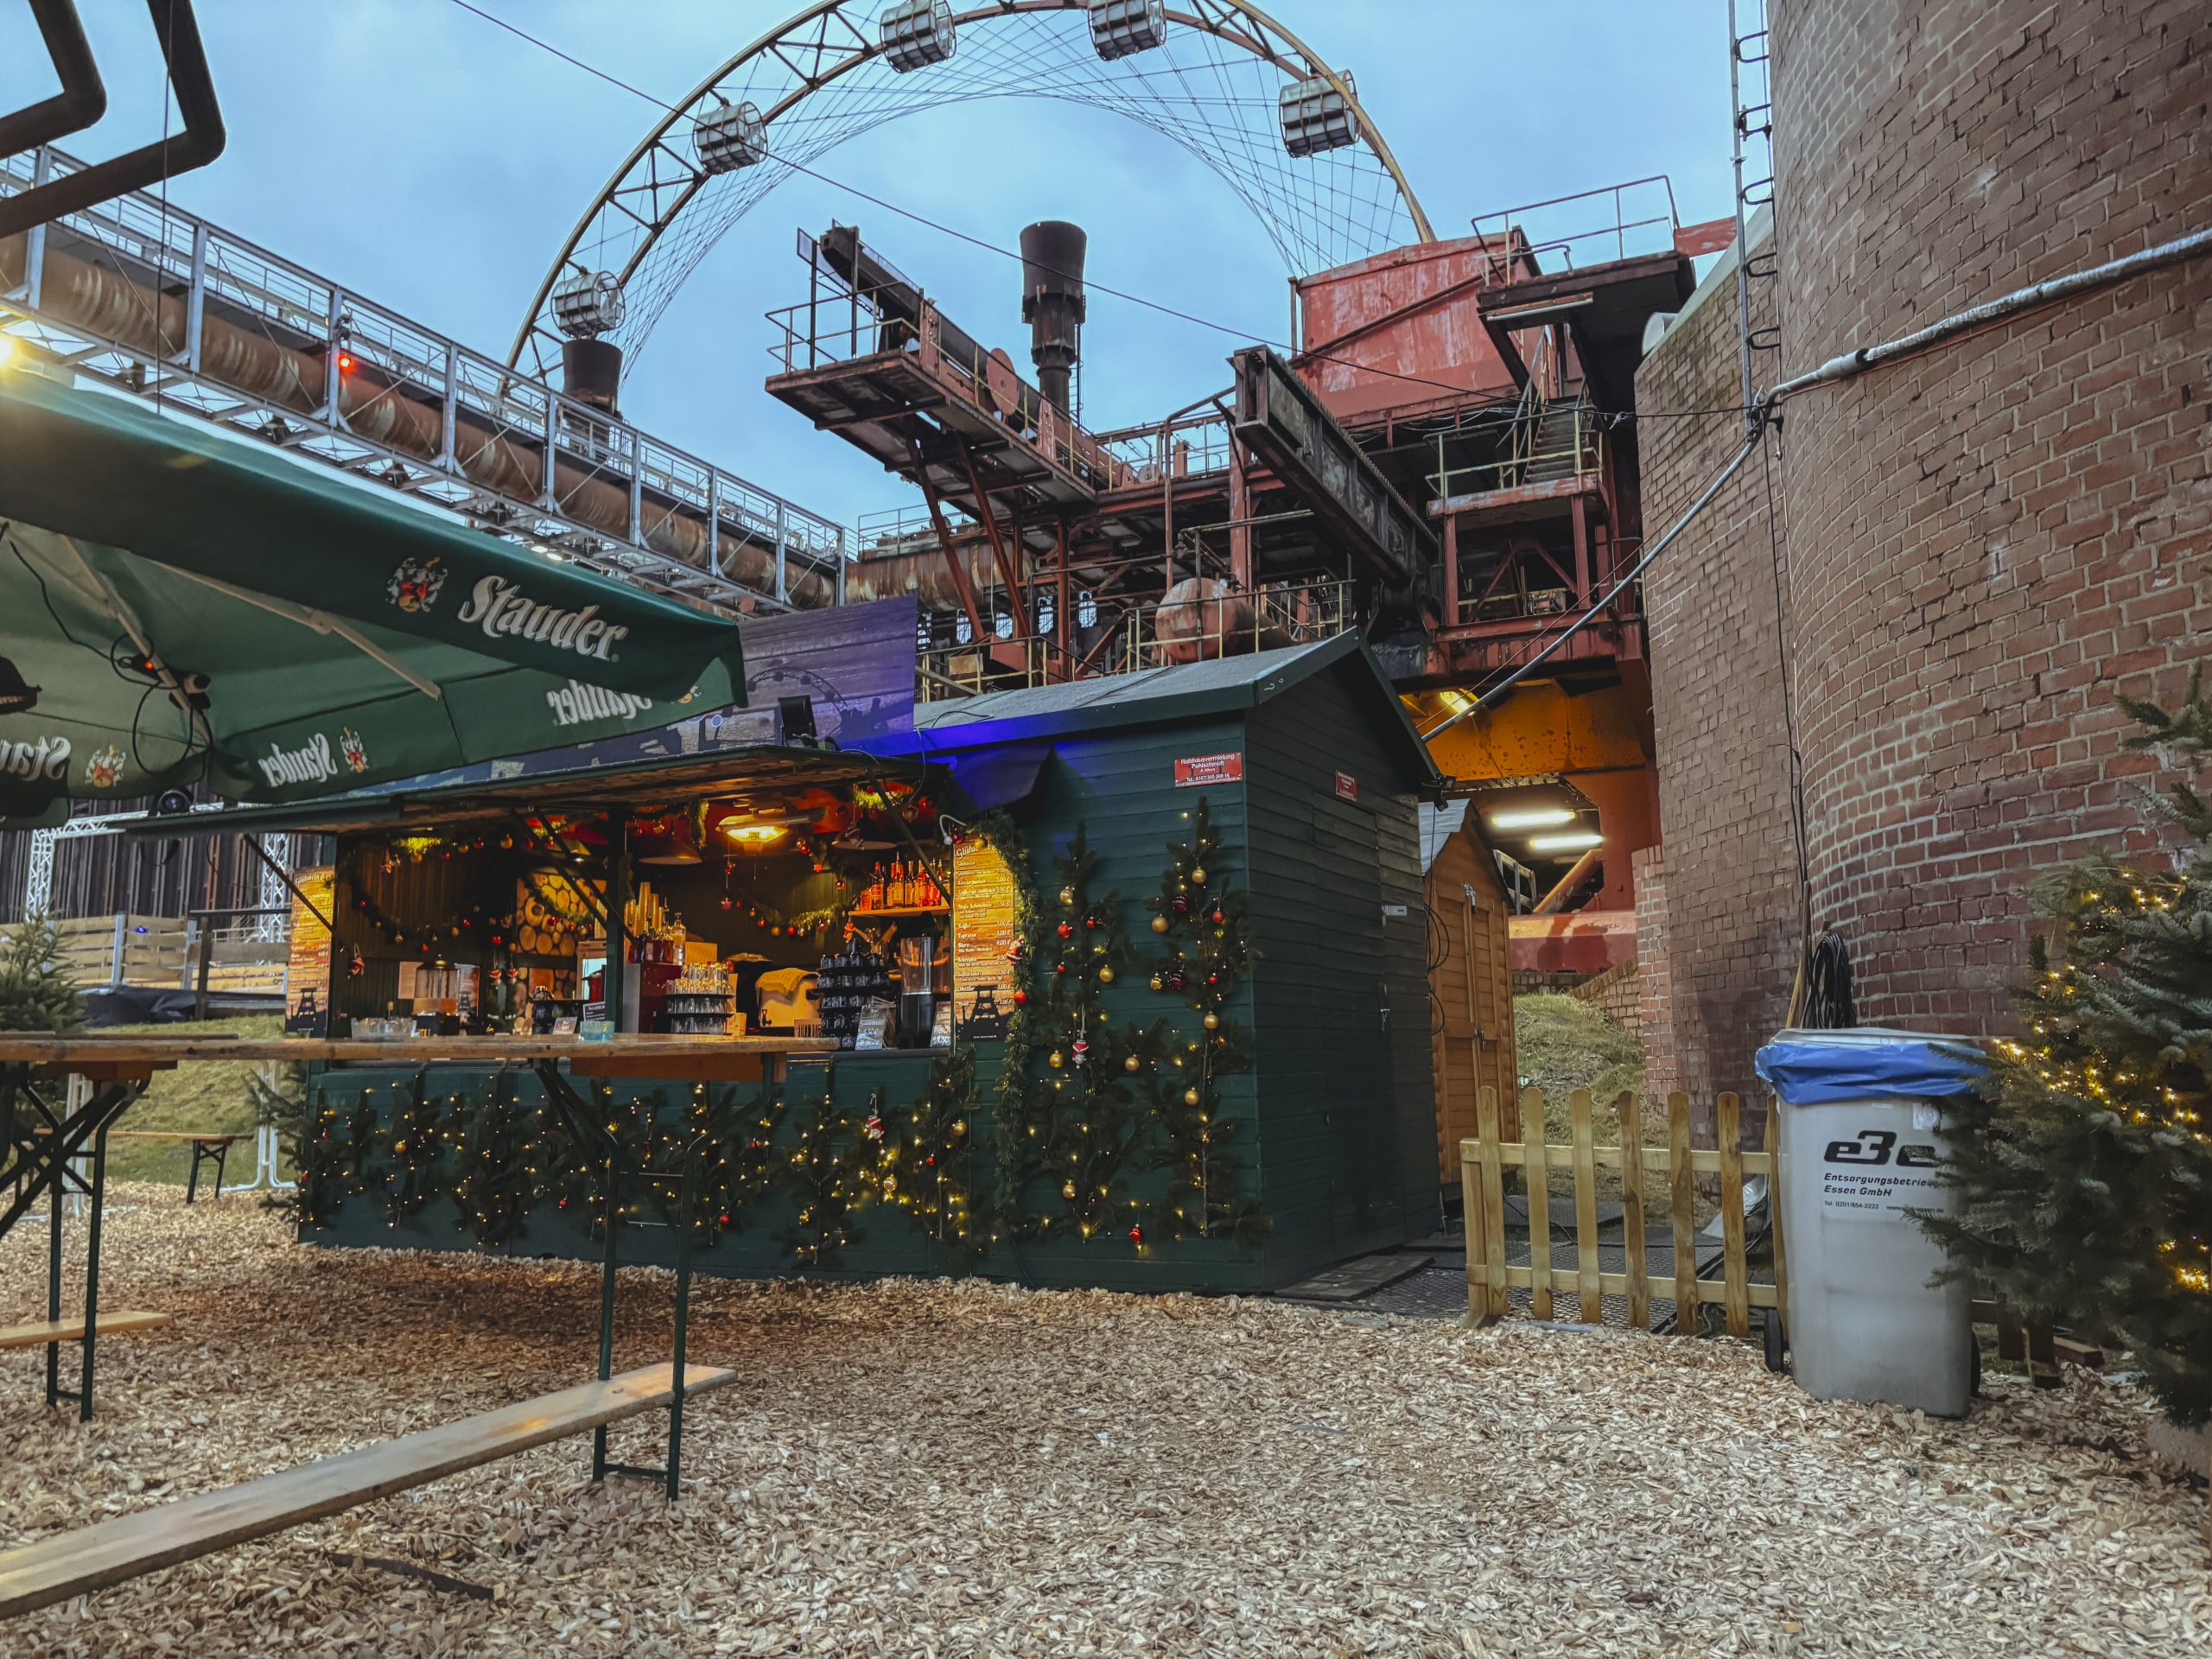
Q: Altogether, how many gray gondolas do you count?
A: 5